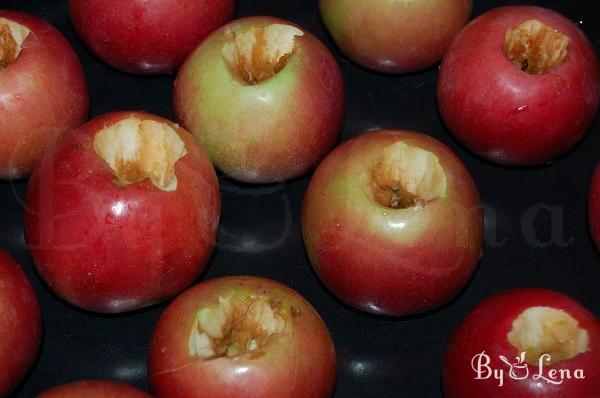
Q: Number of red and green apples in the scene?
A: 12